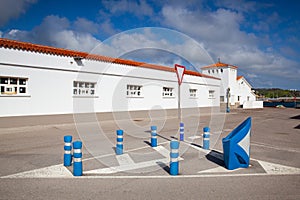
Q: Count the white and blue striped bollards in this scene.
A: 7